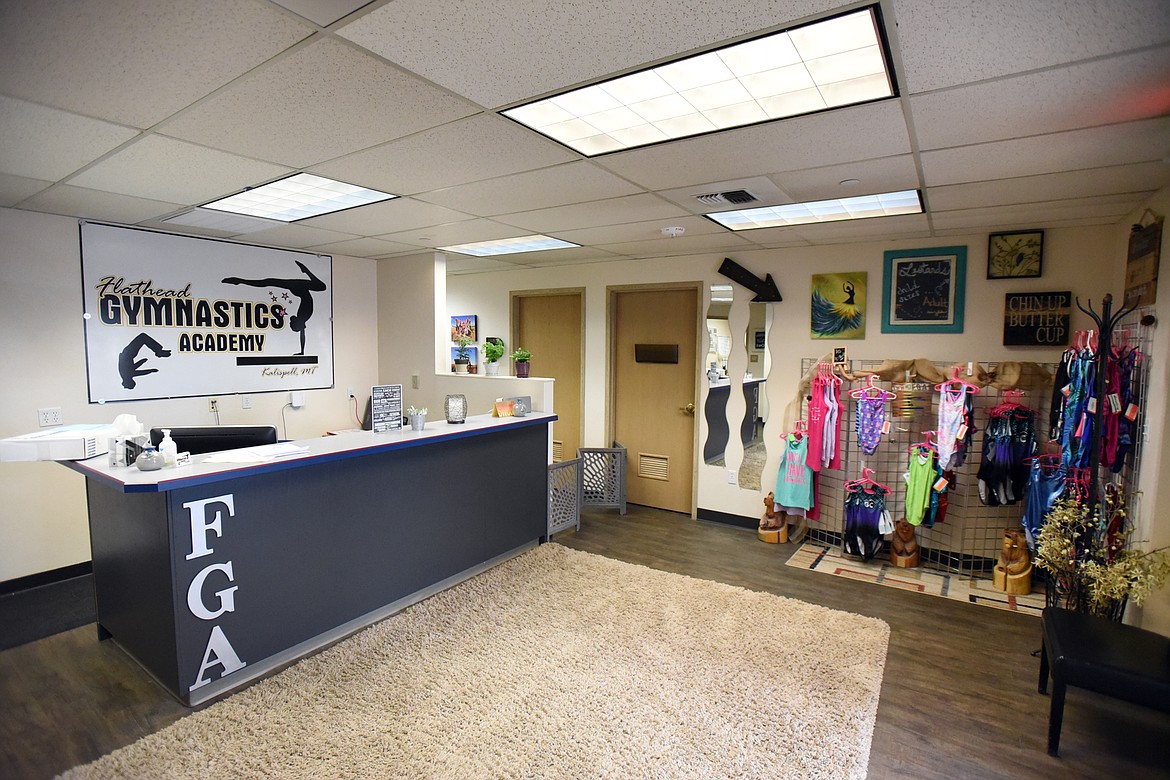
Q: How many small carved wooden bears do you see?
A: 3